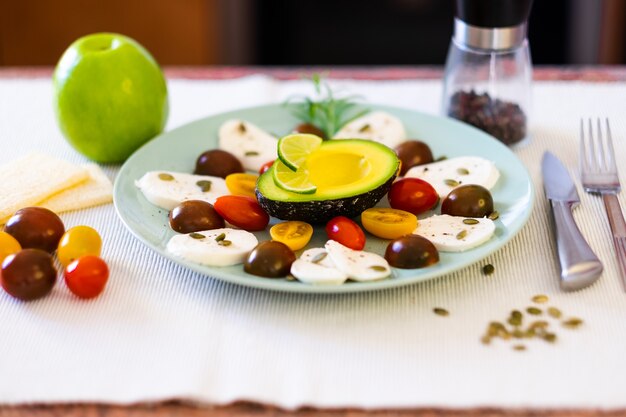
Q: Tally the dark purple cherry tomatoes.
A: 9